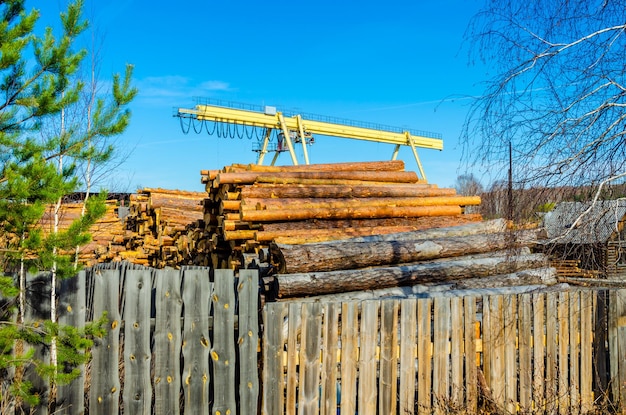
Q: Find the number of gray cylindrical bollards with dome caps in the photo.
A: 0